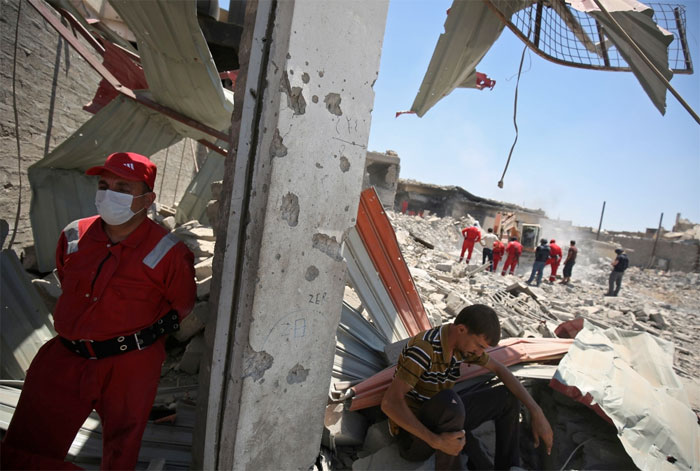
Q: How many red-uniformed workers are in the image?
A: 5